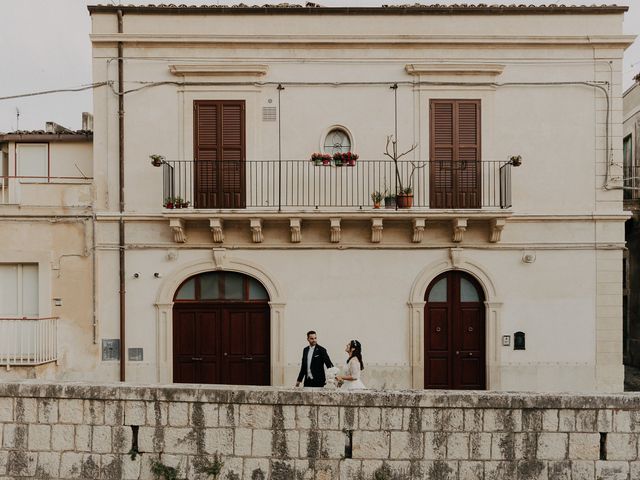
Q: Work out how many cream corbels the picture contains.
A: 9